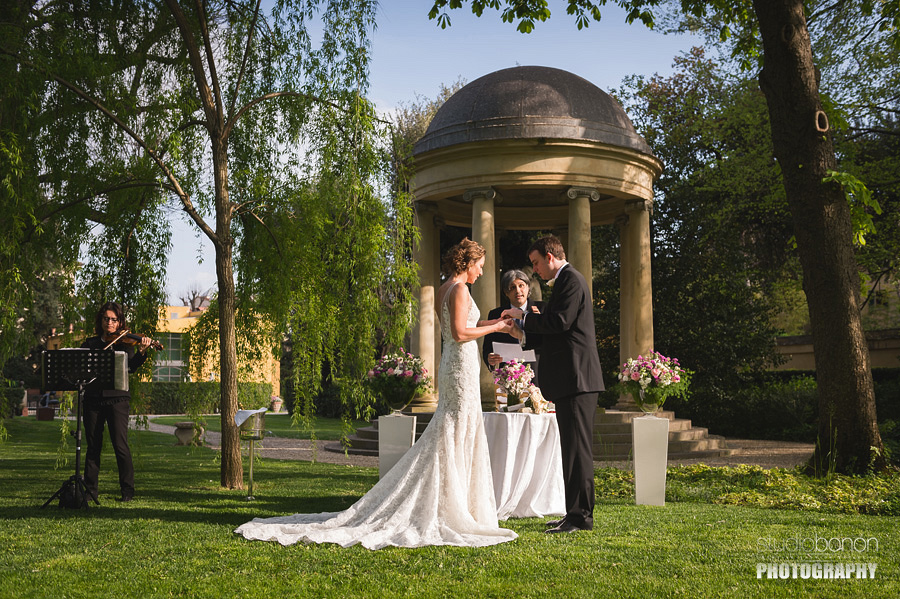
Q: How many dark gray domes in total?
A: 1